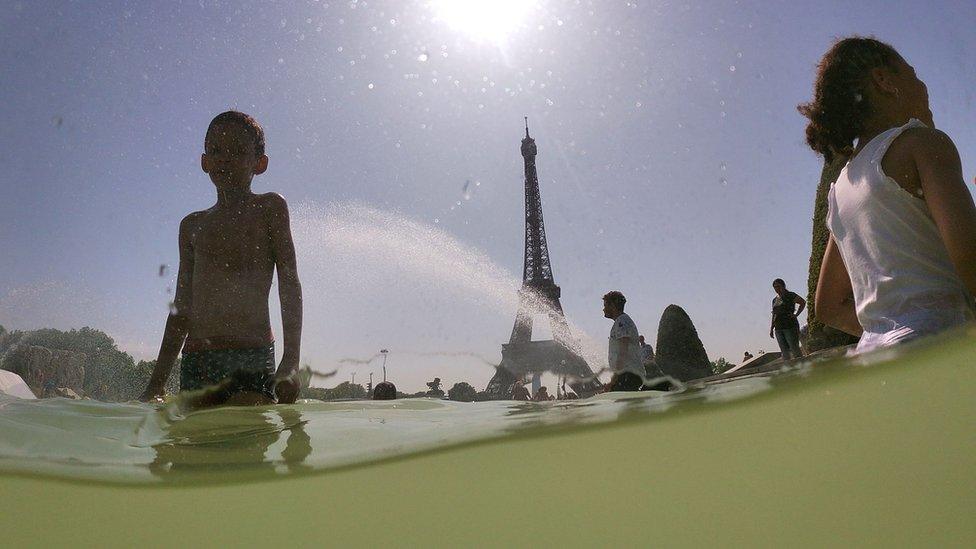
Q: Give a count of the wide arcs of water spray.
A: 1